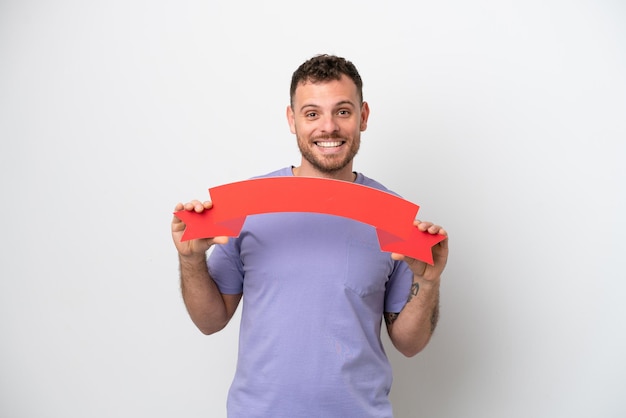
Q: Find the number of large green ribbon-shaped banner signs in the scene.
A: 0